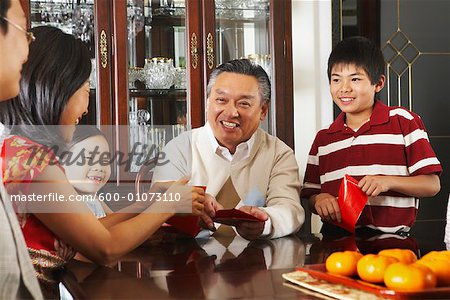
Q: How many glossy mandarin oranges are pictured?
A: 5